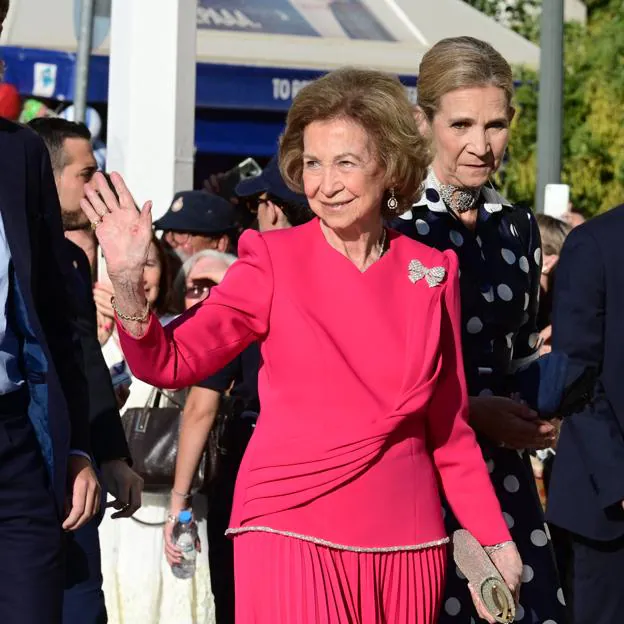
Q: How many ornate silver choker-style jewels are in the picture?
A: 1